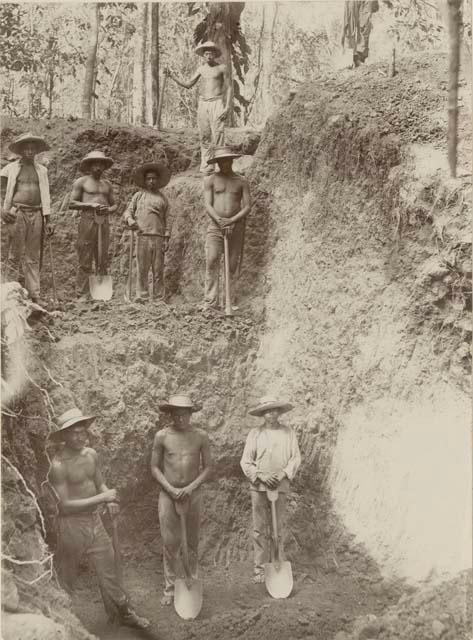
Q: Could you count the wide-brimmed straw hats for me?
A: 8